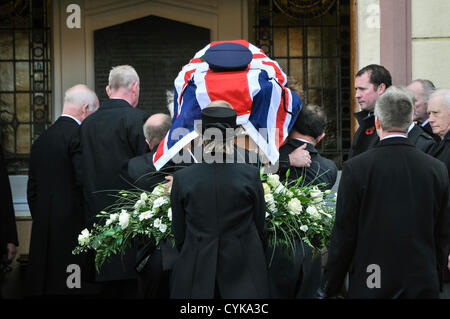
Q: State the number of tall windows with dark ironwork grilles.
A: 2